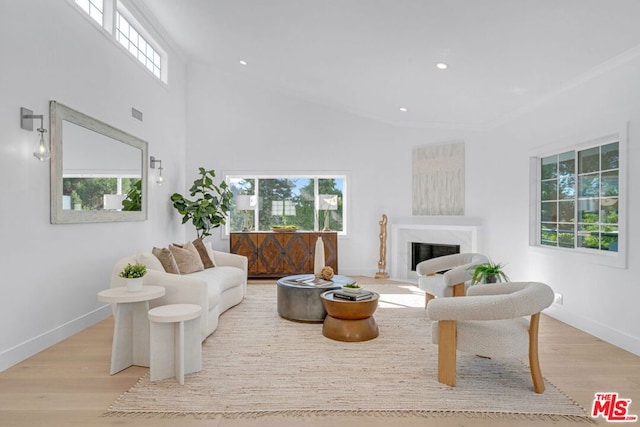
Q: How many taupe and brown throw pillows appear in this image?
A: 3